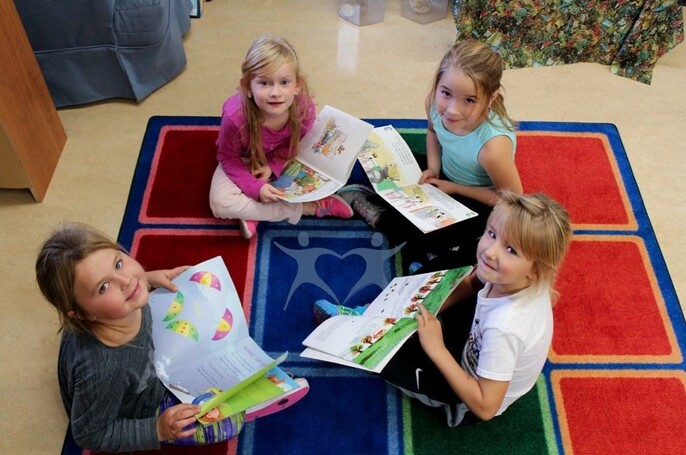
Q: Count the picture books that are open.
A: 4